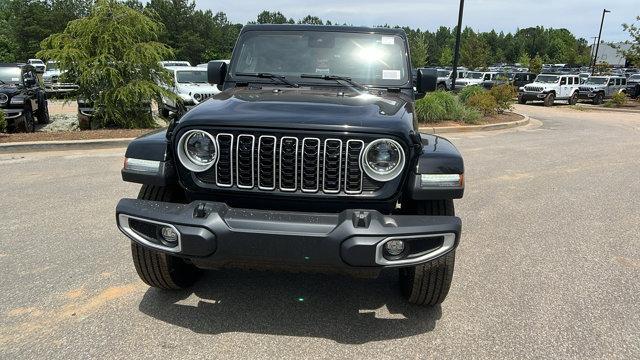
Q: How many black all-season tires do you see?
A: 2